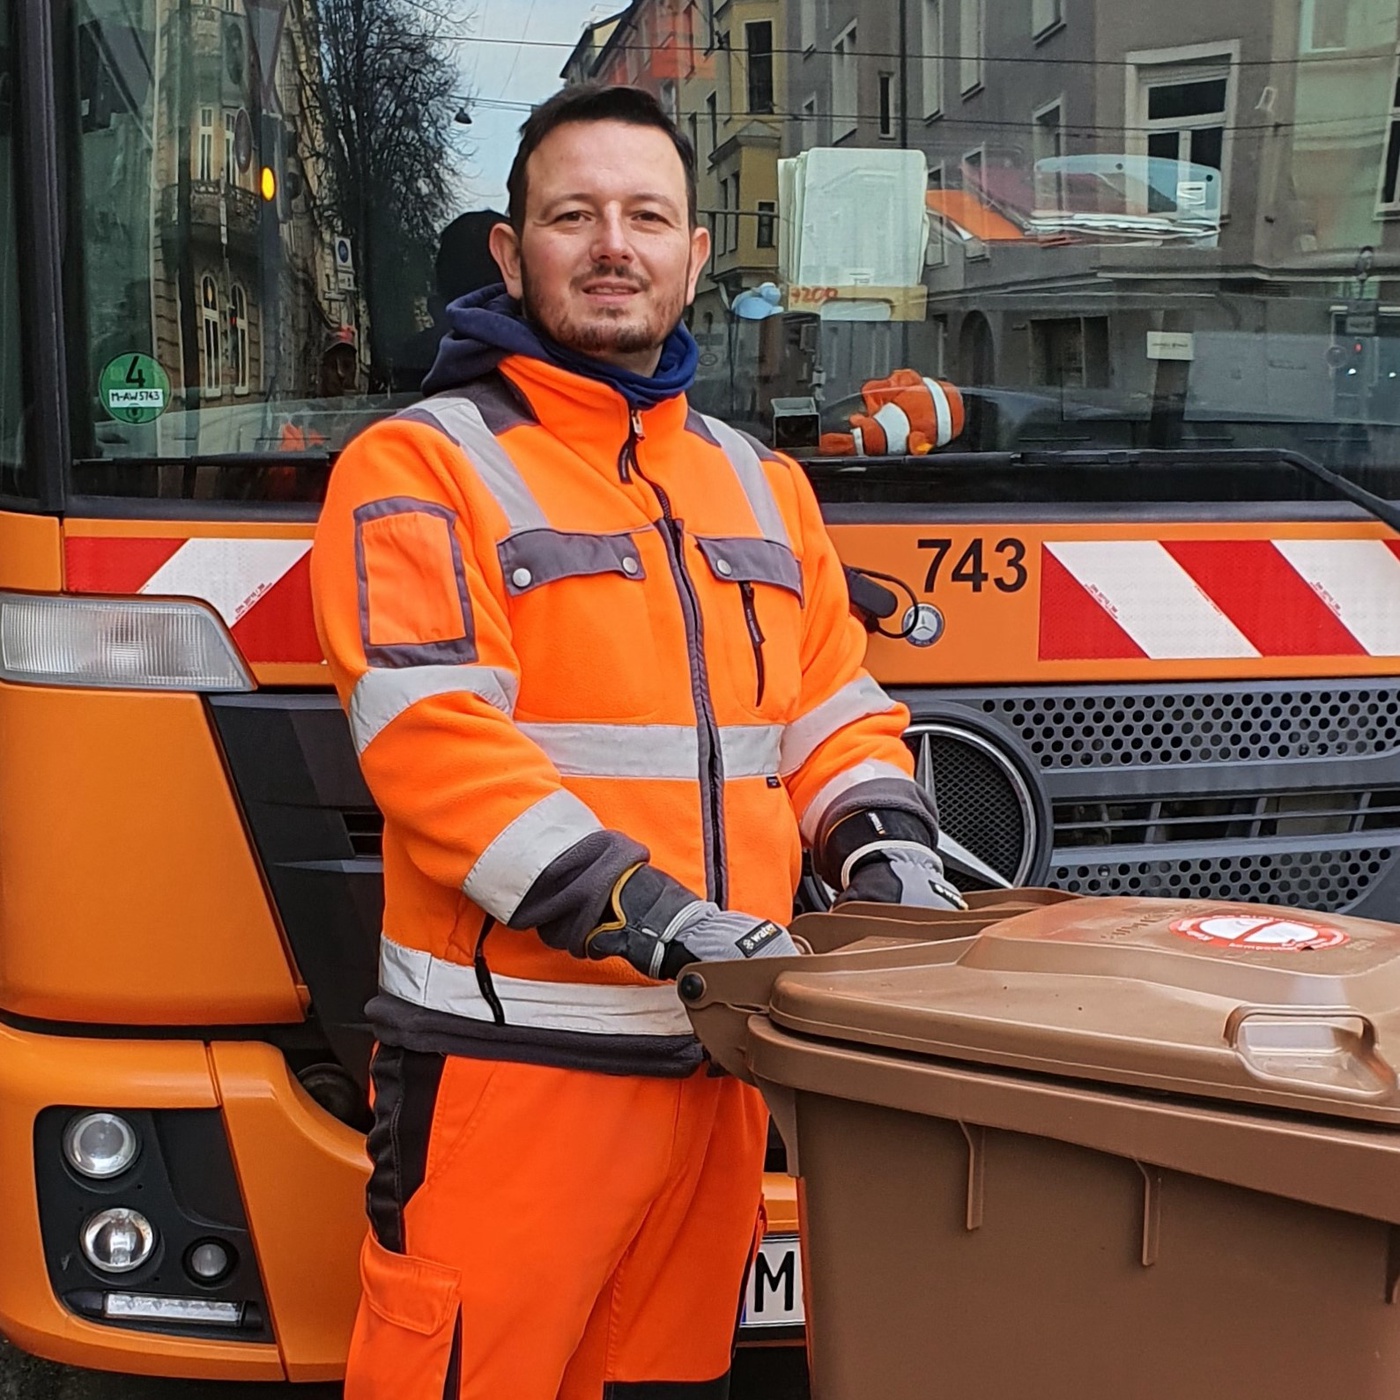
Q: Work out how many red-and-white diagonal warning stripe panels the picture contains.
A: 2